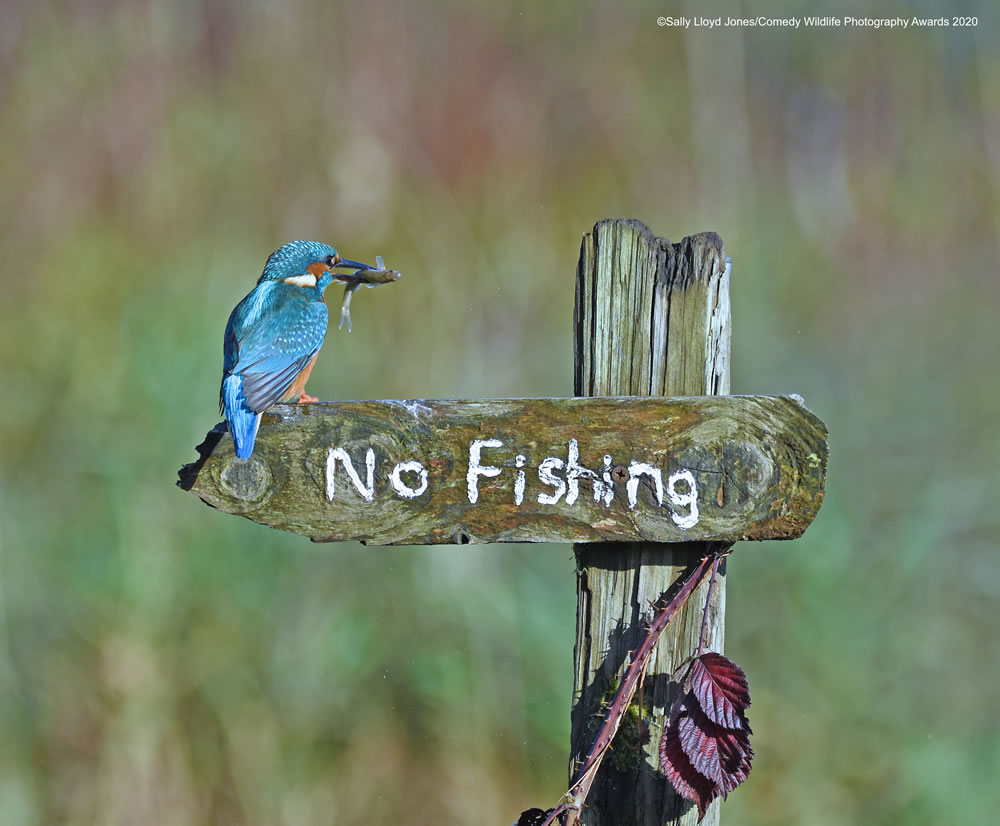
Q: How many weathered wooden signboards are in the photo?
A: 1